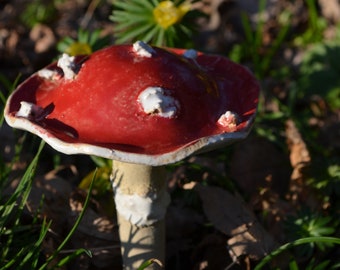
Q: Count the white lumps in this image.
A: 7